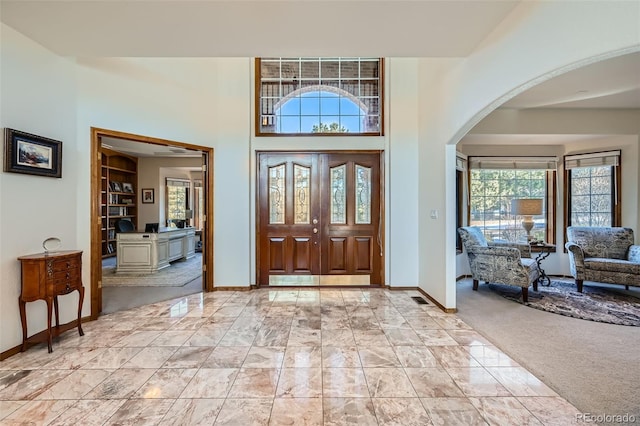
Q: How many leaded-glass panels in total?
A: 4